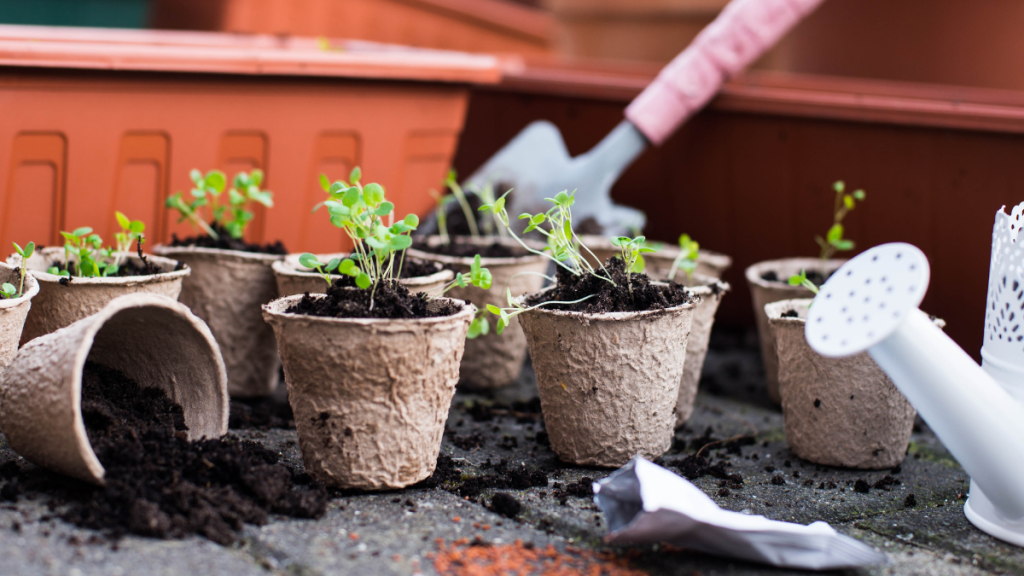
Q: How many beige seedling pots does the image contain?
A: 12